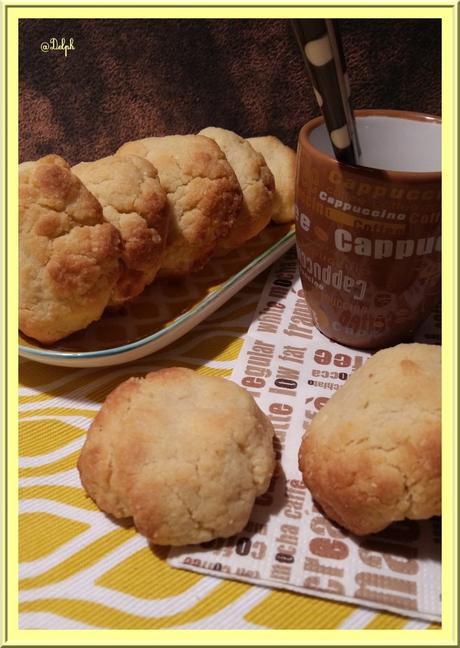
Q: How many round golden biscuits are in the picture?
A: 7